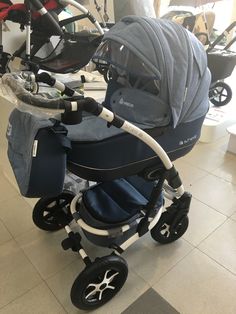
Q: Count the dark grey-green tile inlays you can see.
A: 1